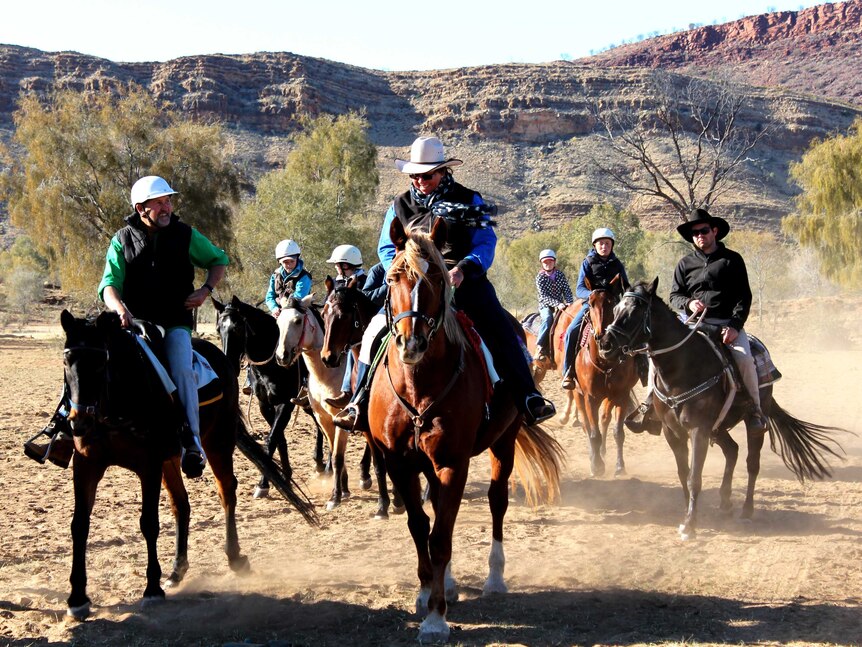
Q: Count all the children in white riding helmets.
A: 4